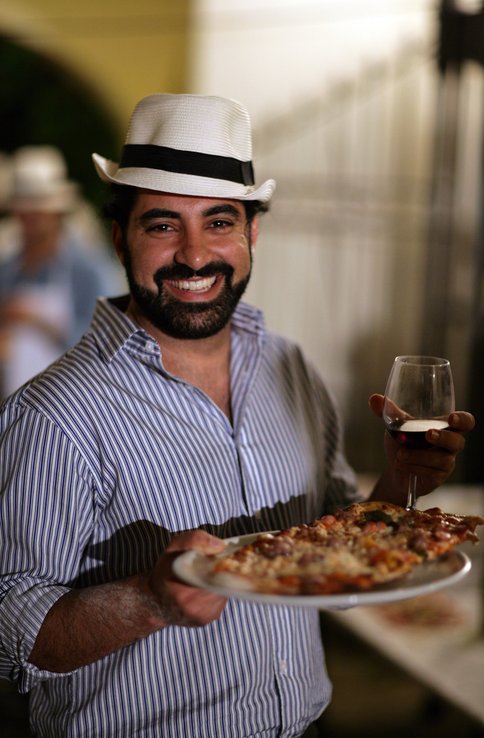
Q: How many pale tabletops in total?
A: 1